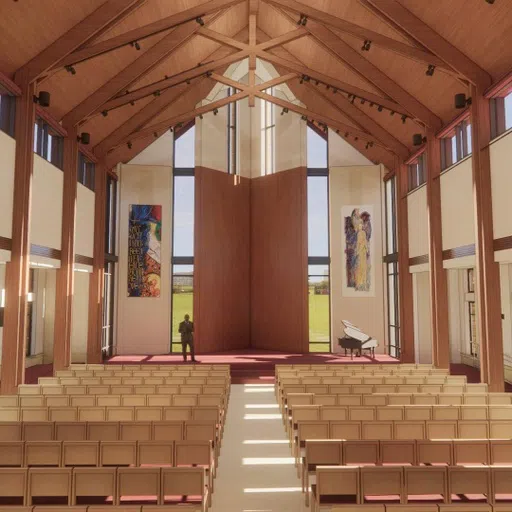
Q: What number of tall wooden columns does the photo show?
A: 6